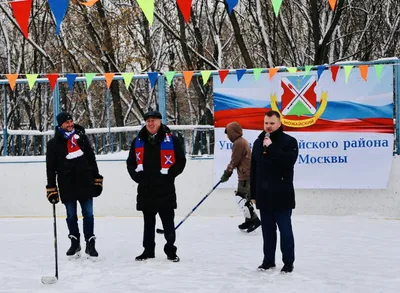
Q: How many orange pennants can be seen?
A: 7